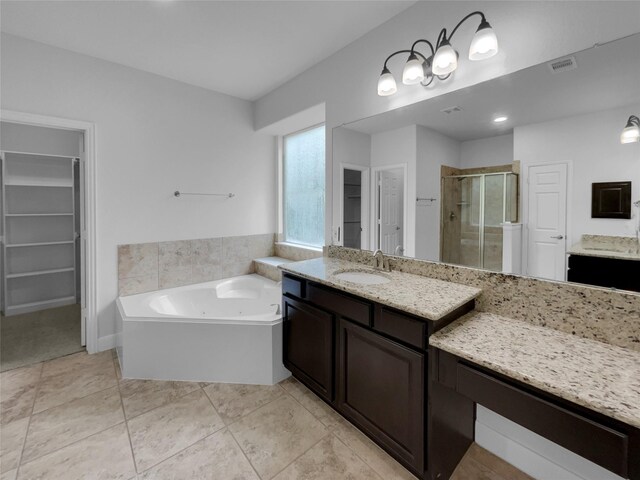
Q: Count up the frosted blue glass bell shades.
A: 0